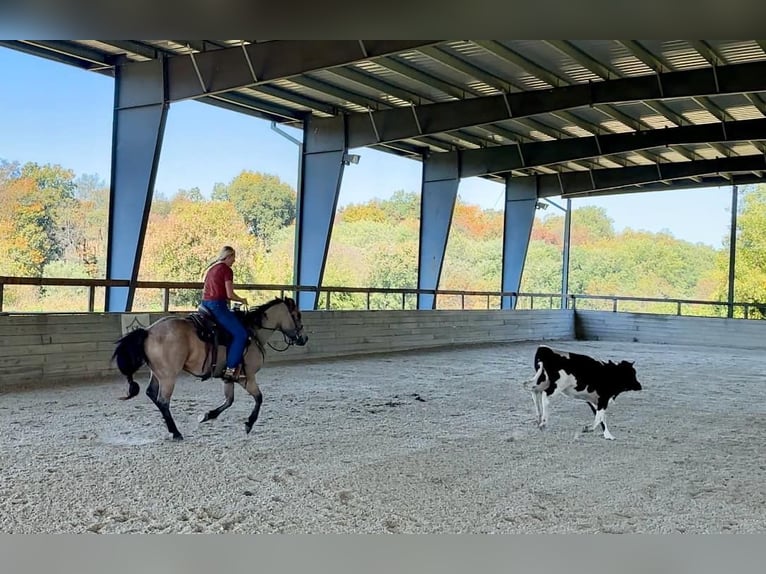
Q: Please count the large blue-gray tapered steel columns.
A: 4